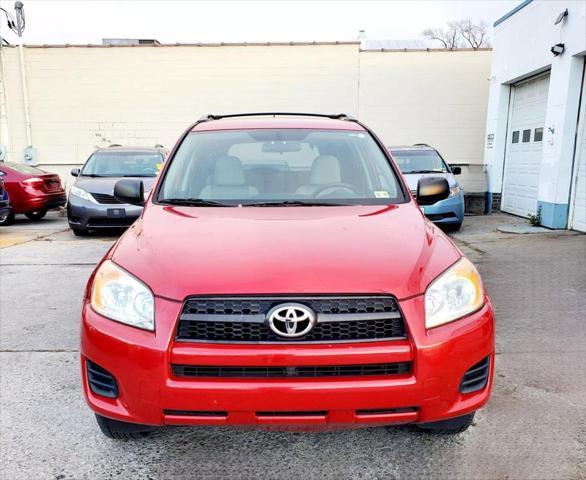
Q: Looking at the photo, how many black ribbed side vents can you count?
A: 2